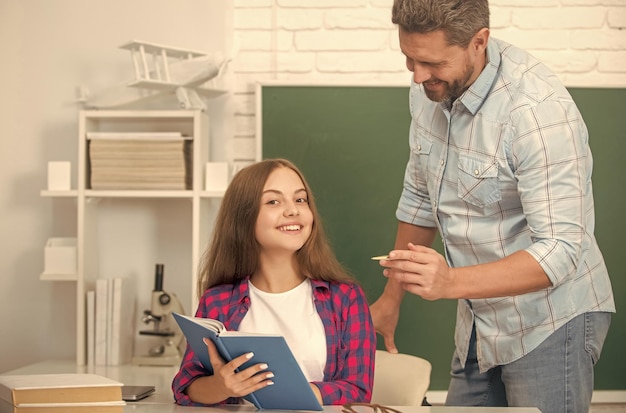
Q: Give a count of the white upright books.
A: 4